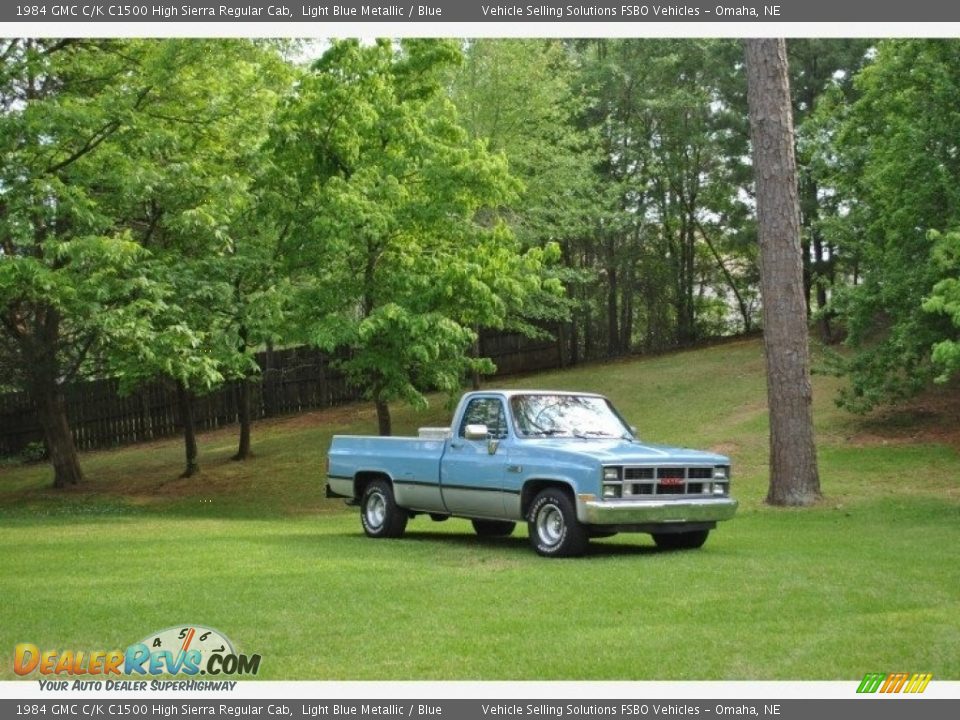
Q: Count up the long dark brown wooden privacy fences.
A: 1